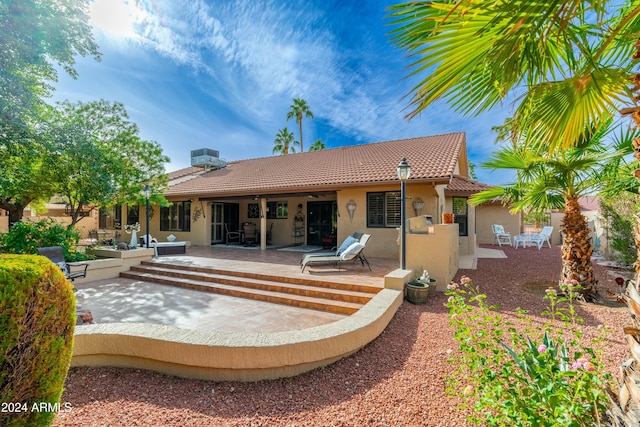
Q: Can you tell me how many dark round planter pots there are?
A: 2